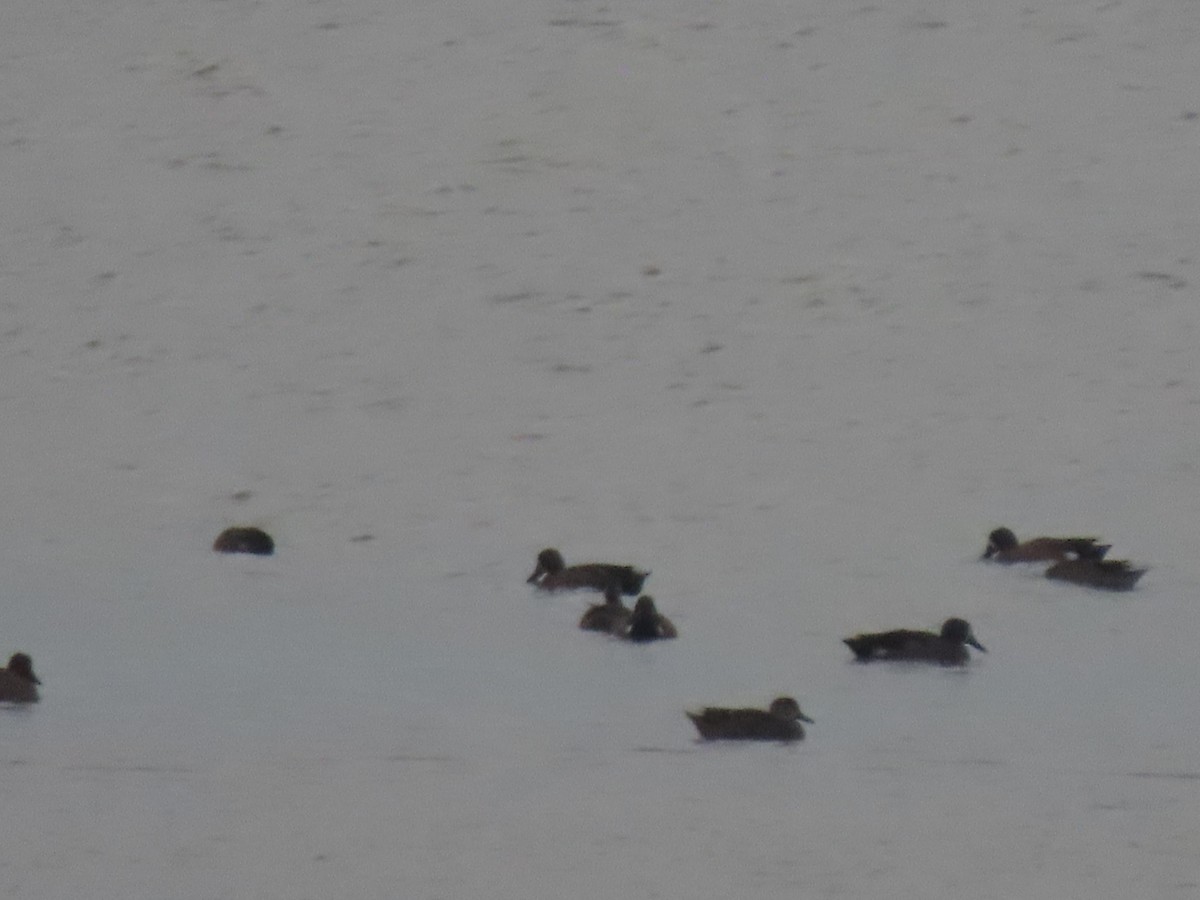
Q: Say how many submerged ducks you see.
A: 2